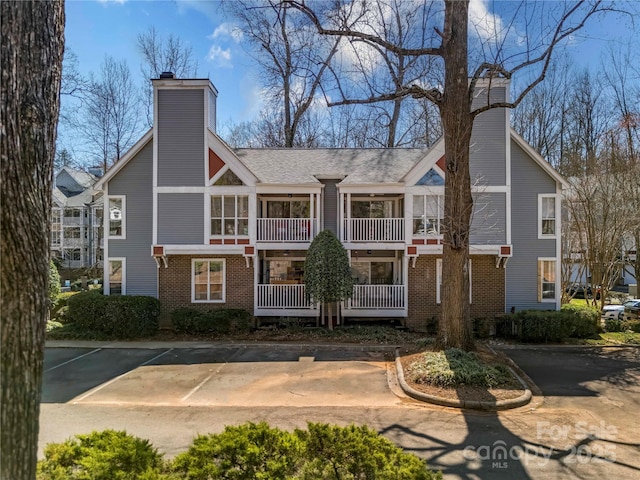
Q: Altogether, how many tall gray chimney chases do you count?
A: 2